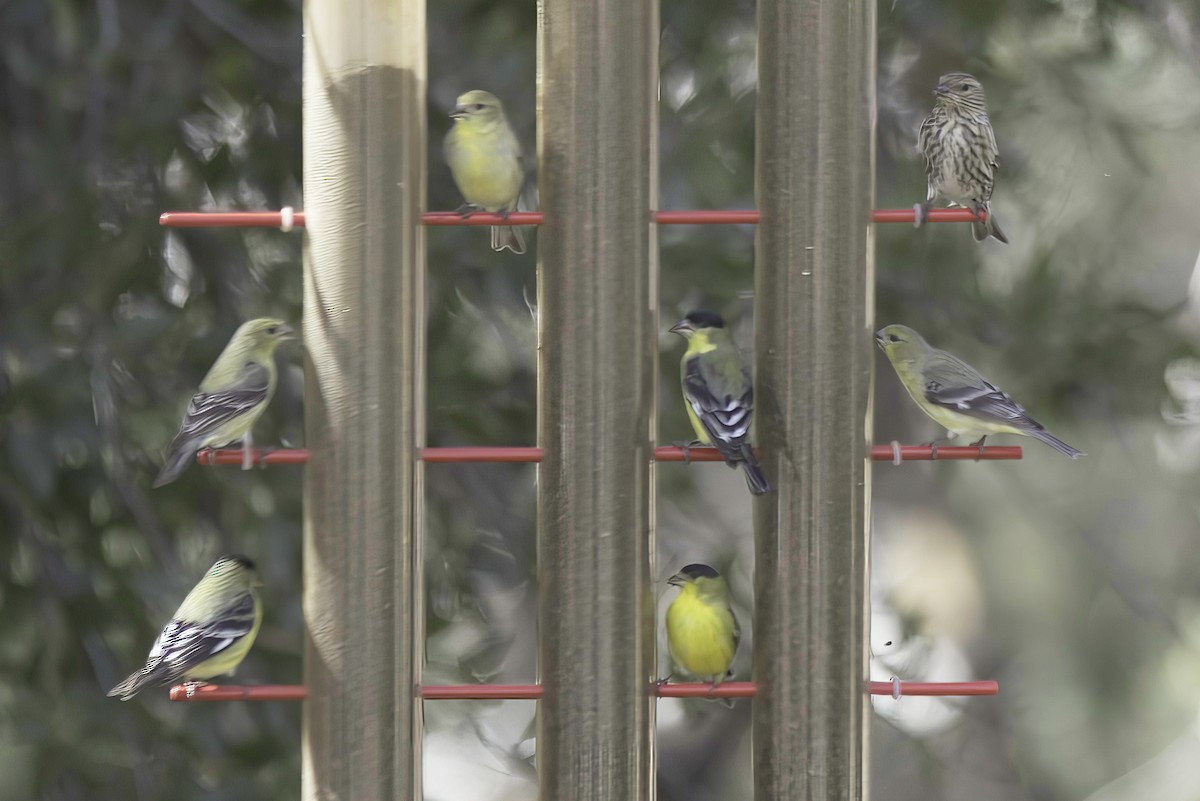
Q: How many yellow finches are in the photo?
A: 6